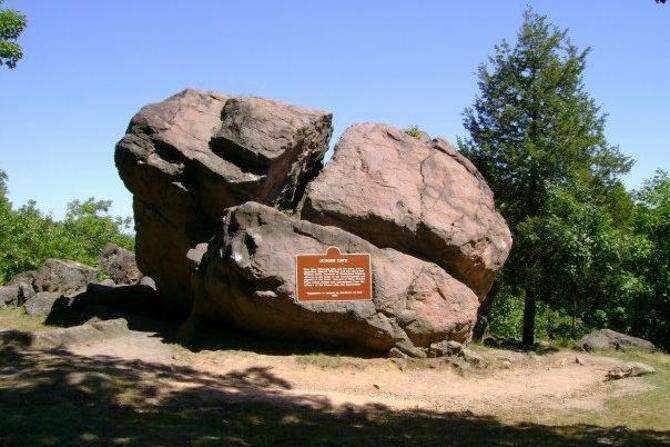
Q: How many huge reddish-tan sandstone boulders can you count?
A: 3